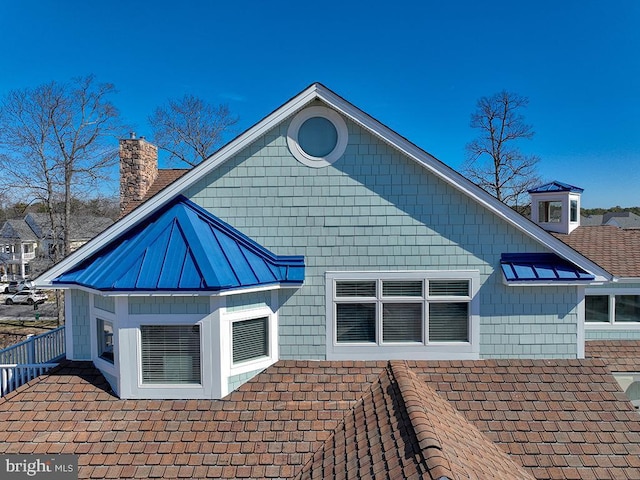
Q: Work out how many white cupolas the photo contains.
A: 1